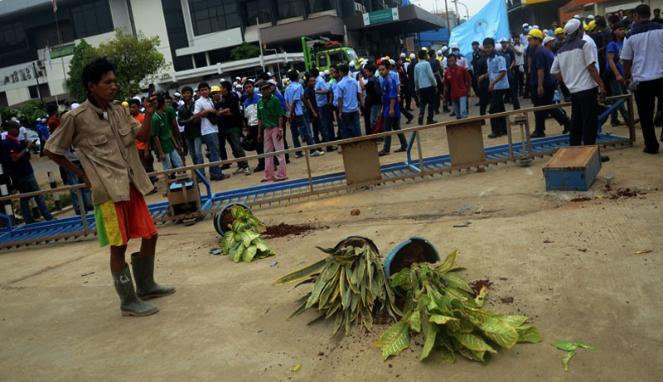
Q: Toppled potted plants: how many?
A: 3